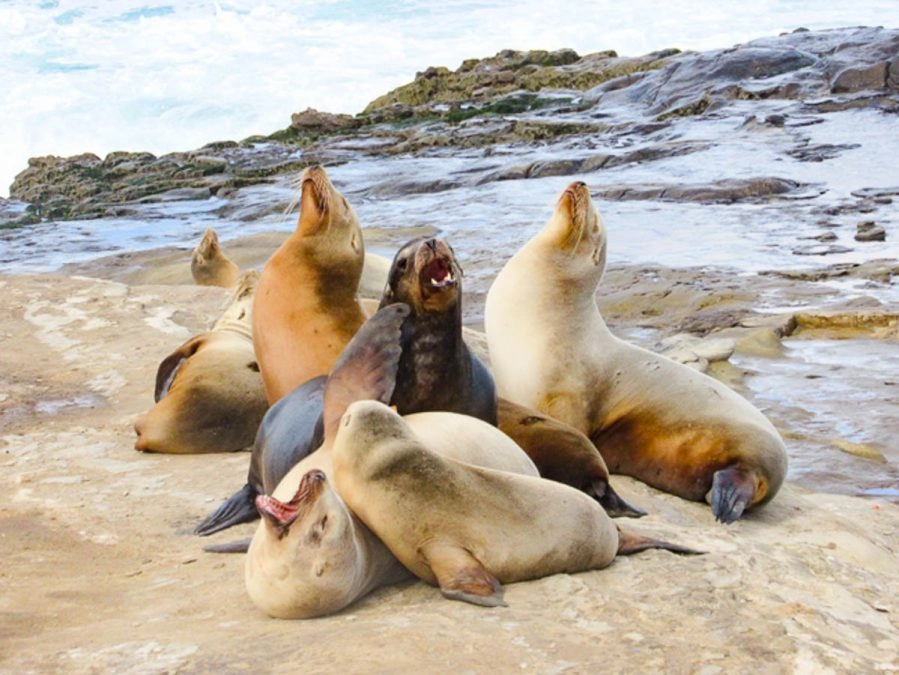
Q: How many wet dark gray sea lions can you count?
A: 1